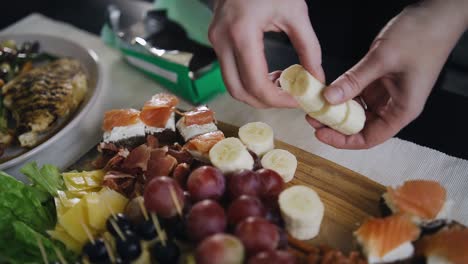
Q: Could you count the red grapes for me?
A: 9